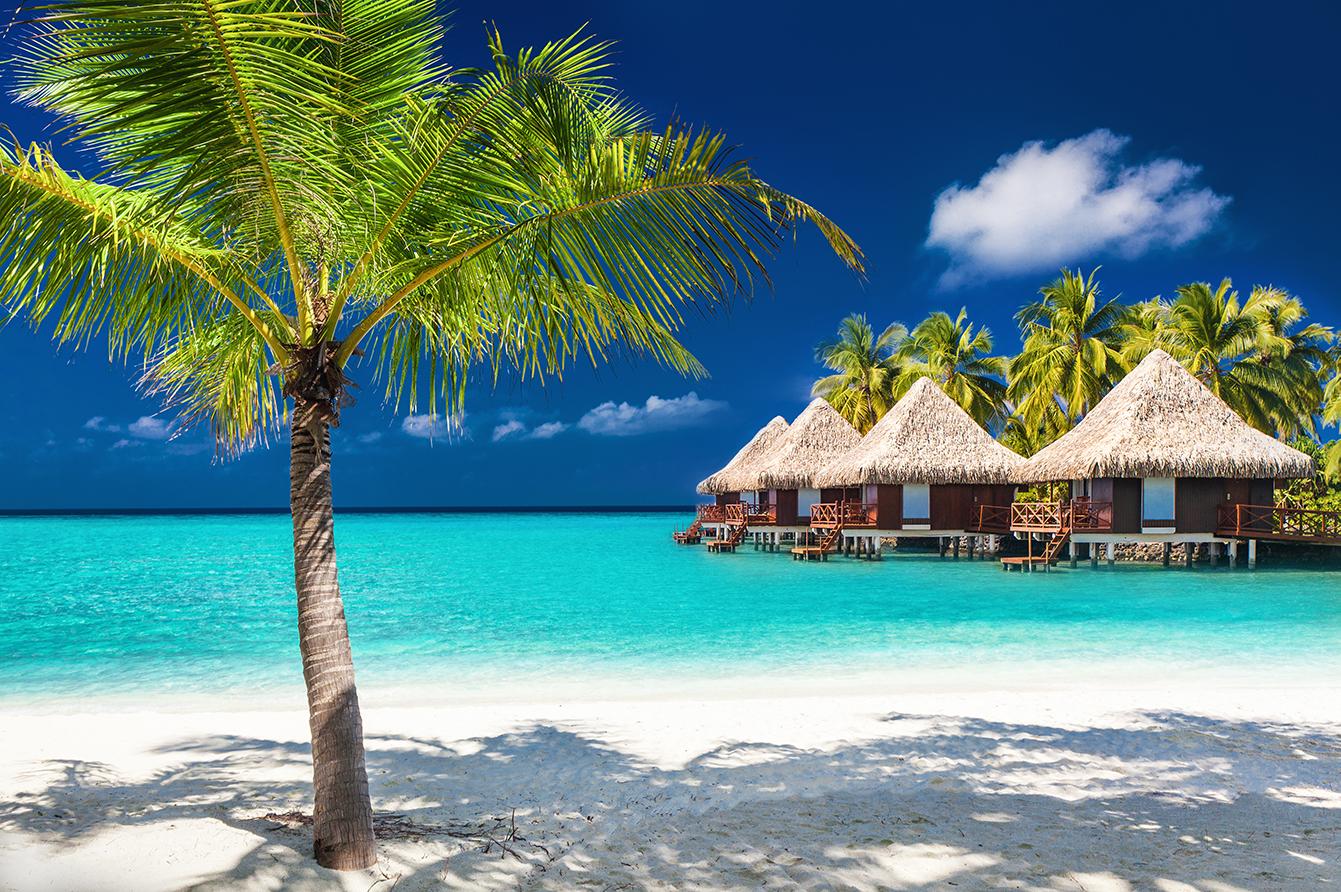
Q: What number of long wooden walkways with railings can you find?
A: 1